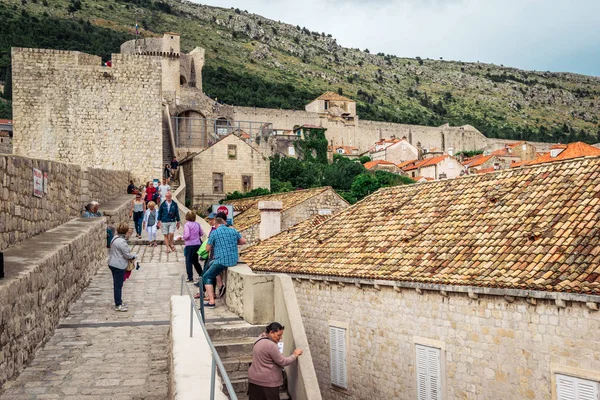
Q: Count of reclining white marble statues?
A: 0